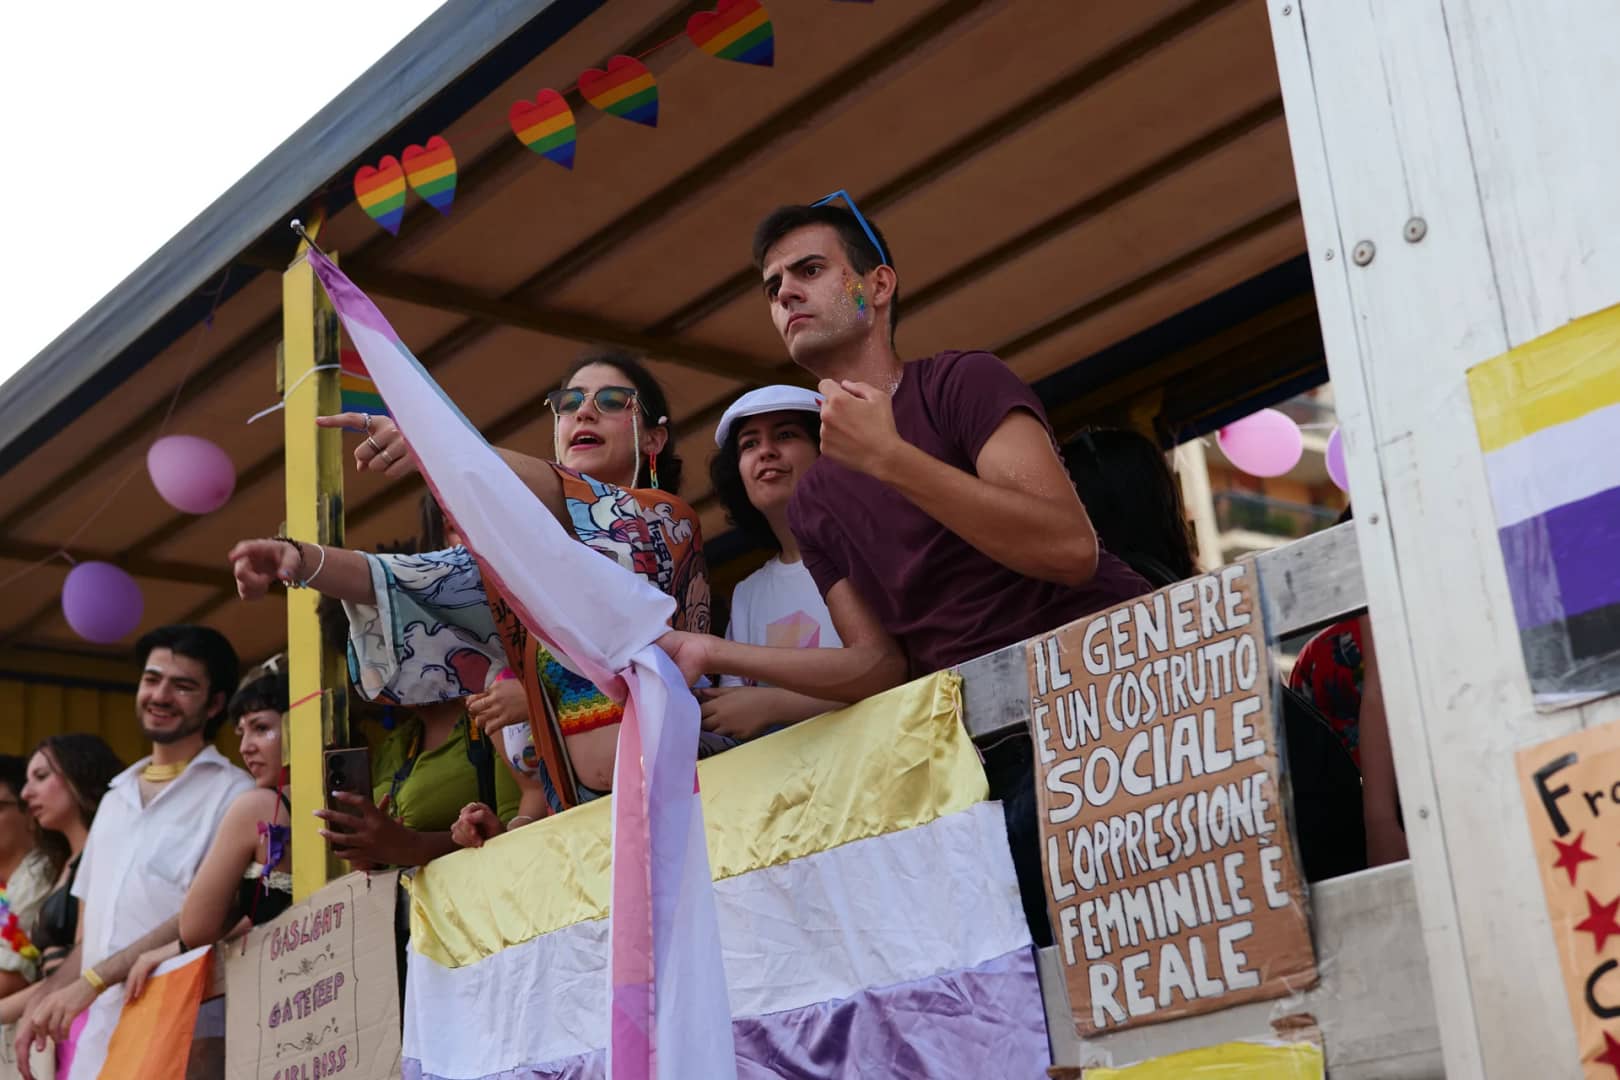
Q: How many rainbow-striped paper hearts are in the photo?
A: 5